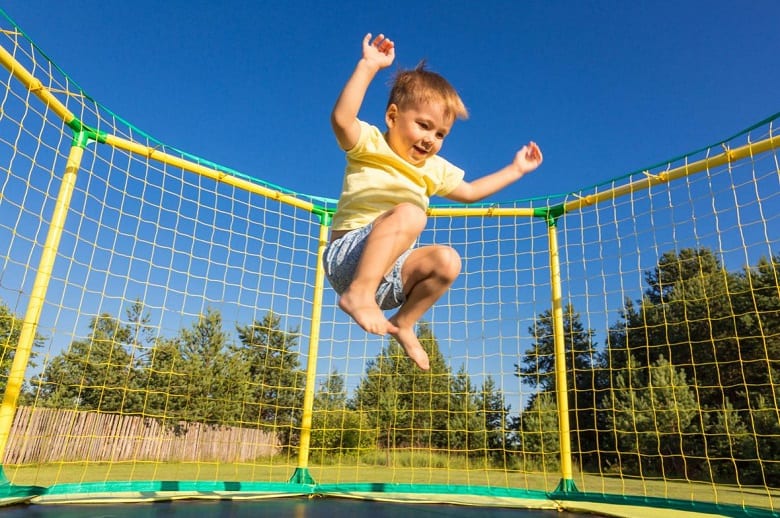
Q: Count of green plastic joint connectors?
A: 3